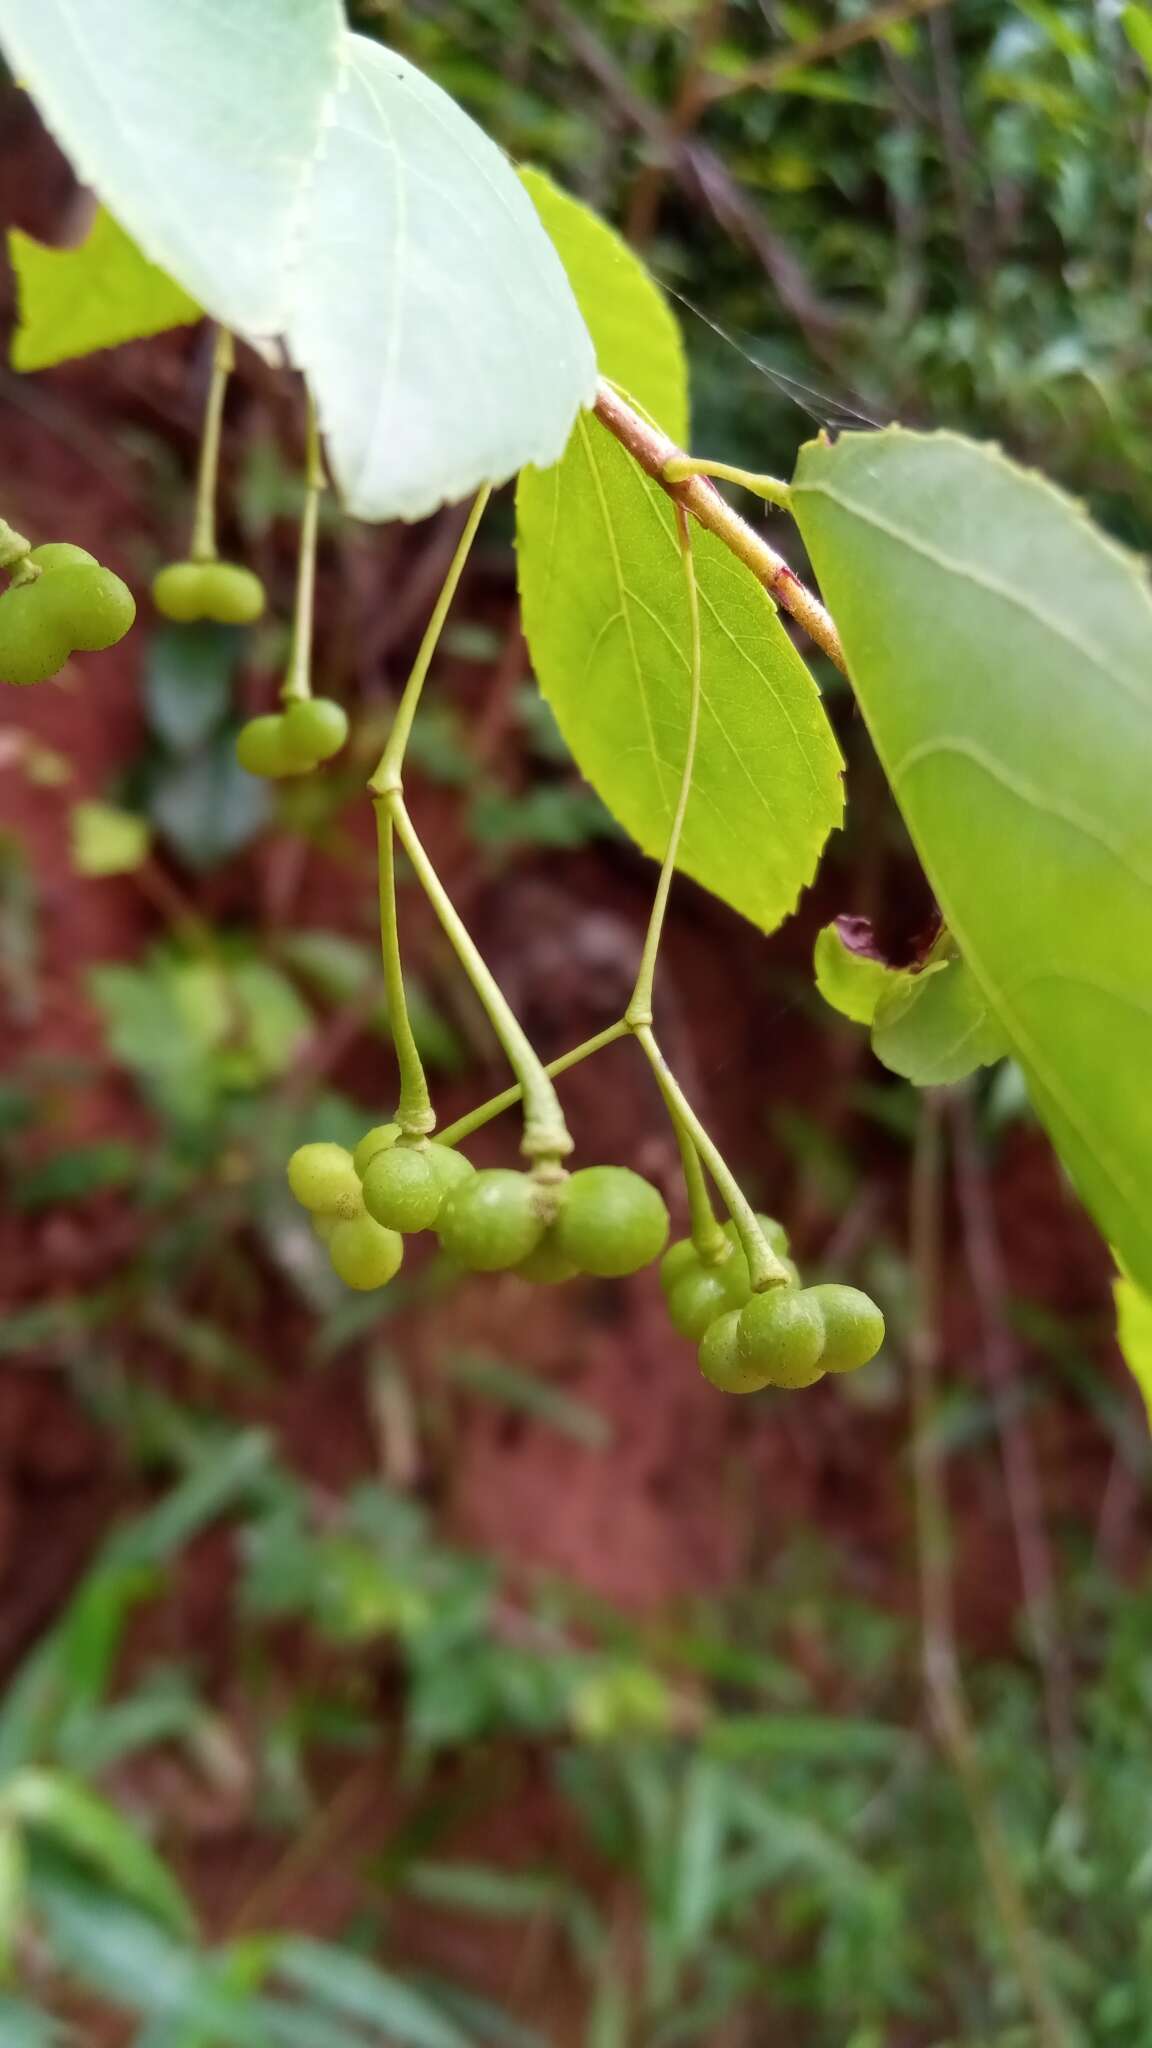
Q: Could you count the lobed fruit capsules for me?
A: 8